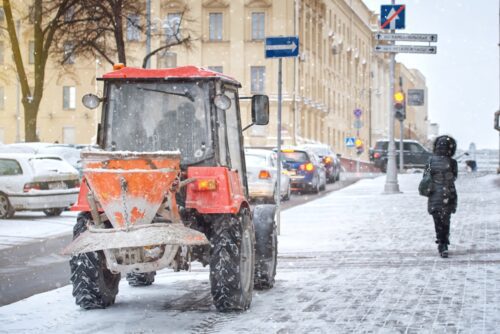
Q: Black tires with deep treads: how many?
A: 4